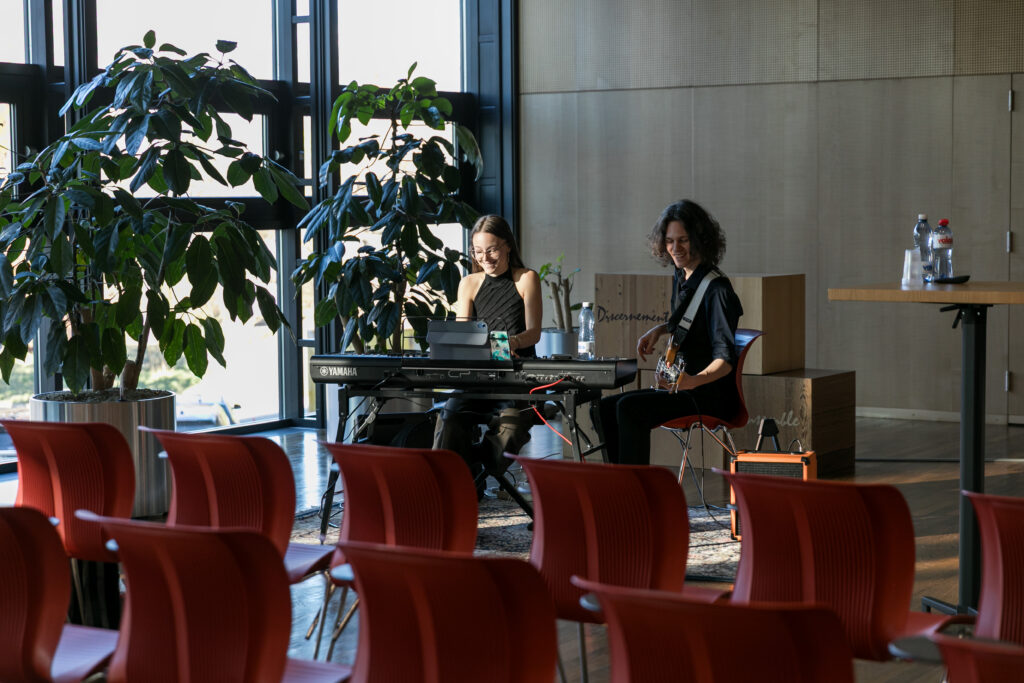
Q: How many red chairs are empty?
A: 11